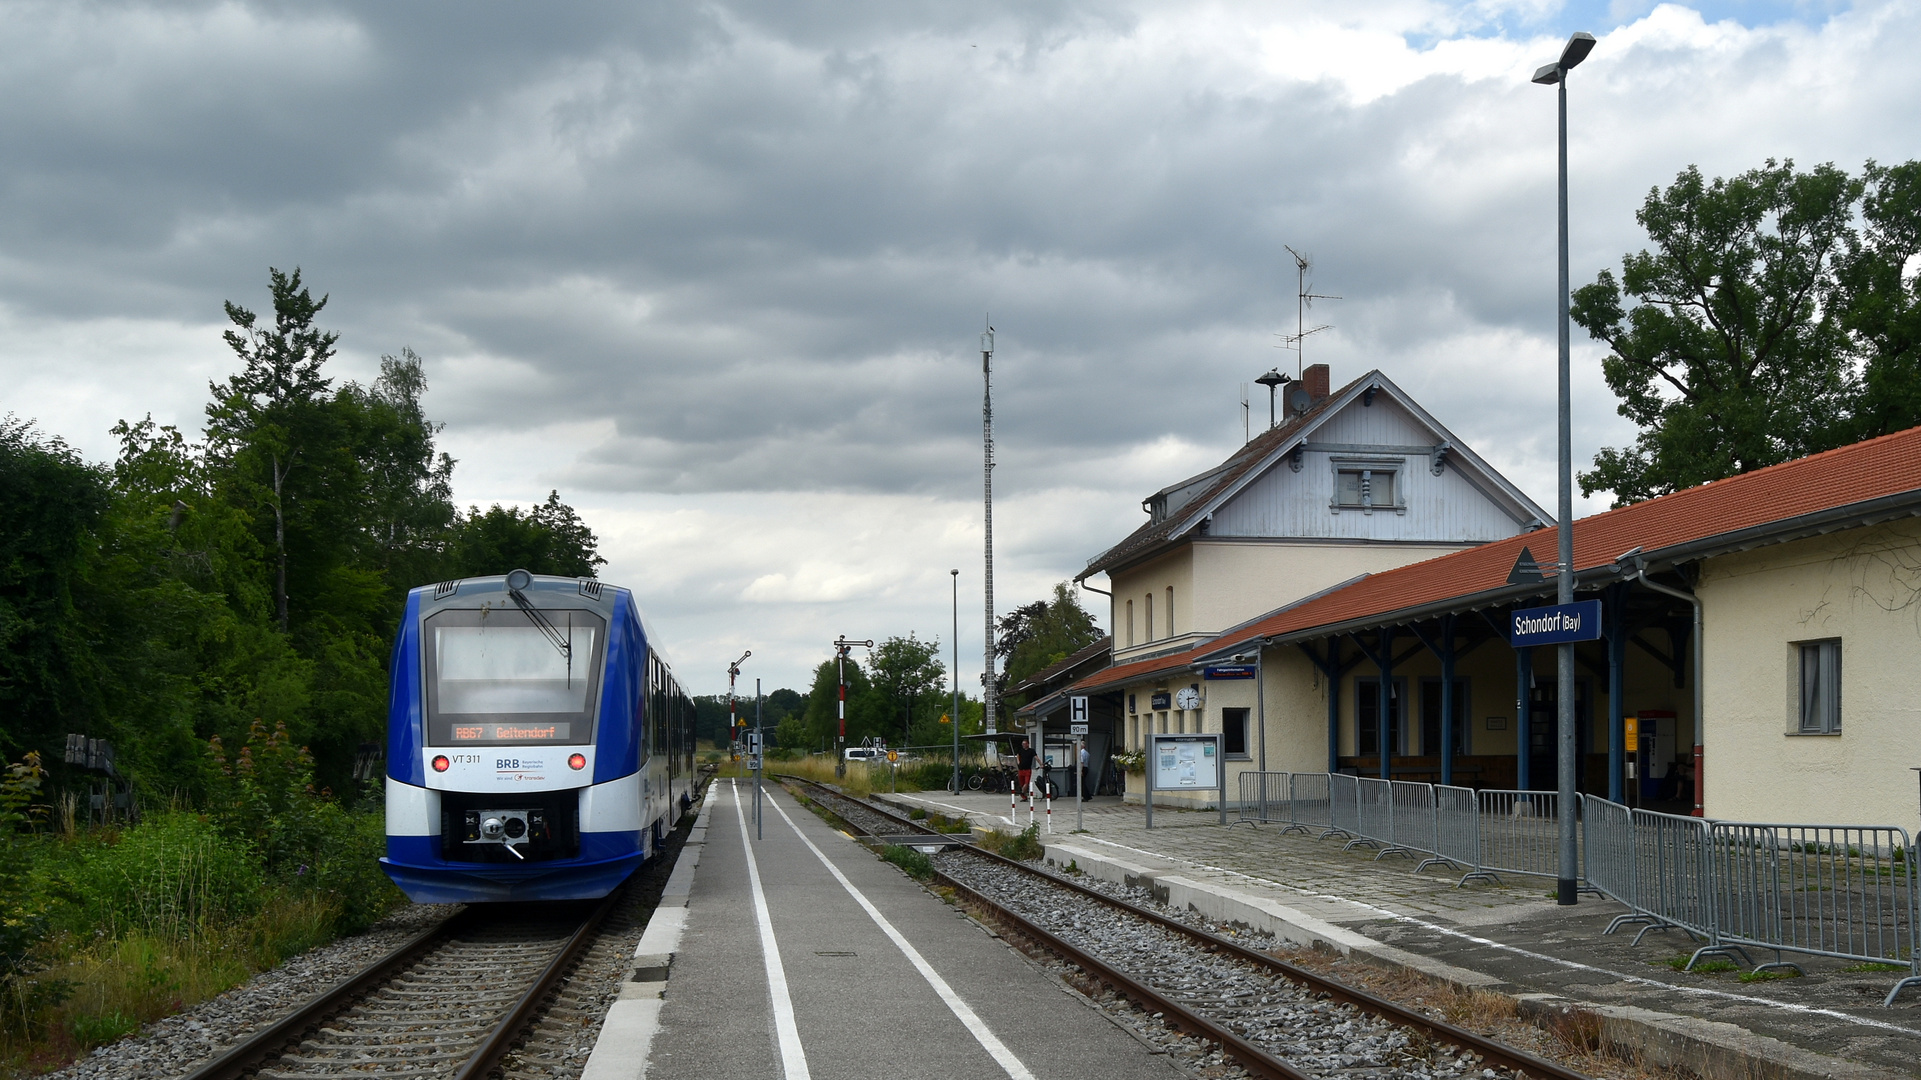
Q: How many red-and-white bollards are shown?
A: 3